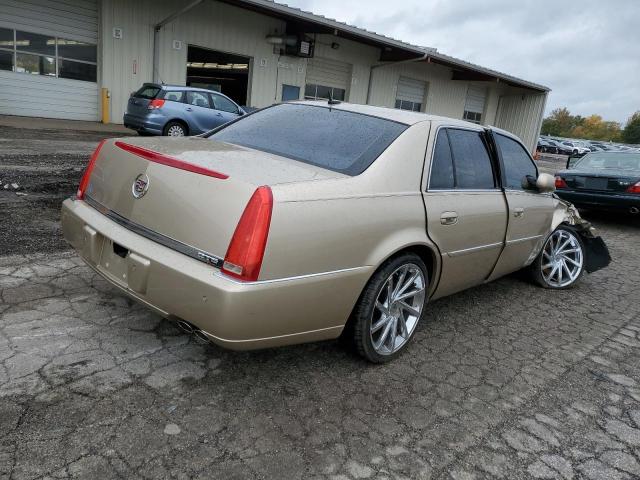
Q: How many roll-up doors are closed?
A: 4